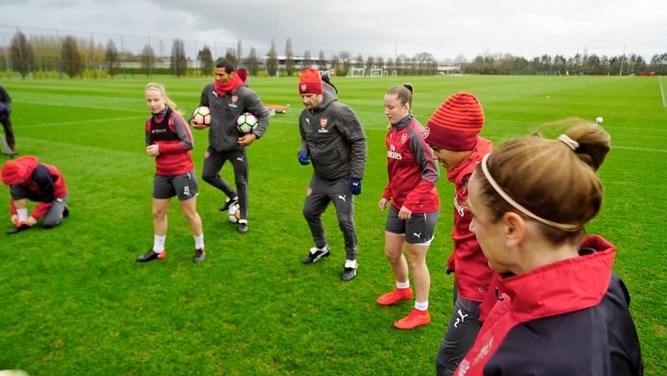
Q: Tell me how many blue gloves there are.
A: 2